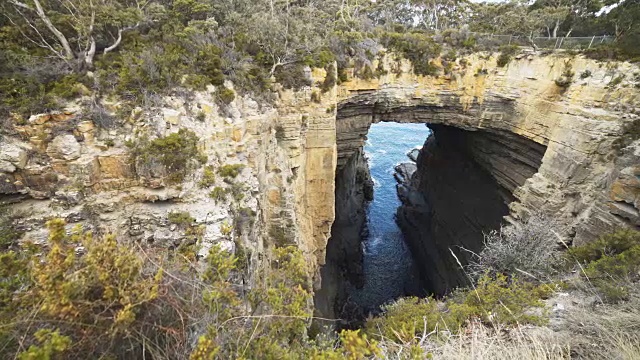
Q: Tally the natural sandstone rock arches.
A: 1